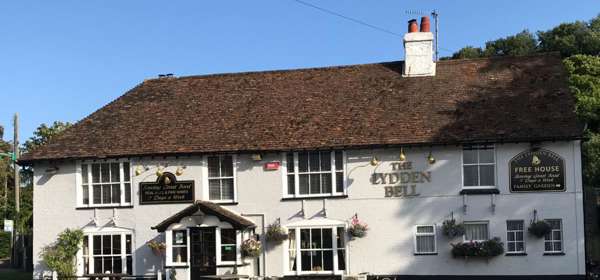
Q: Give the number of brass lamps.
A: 6